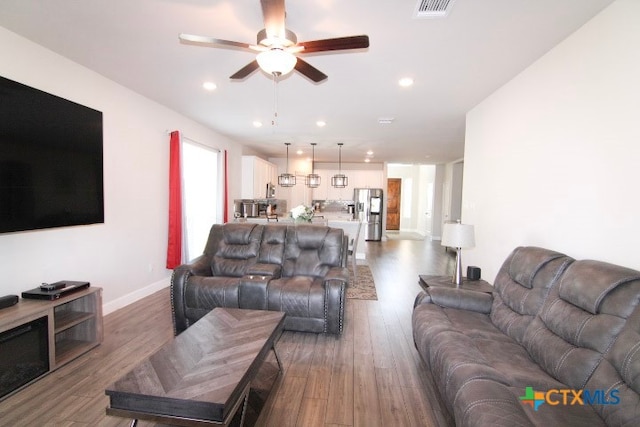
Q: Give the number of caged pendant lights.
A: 3